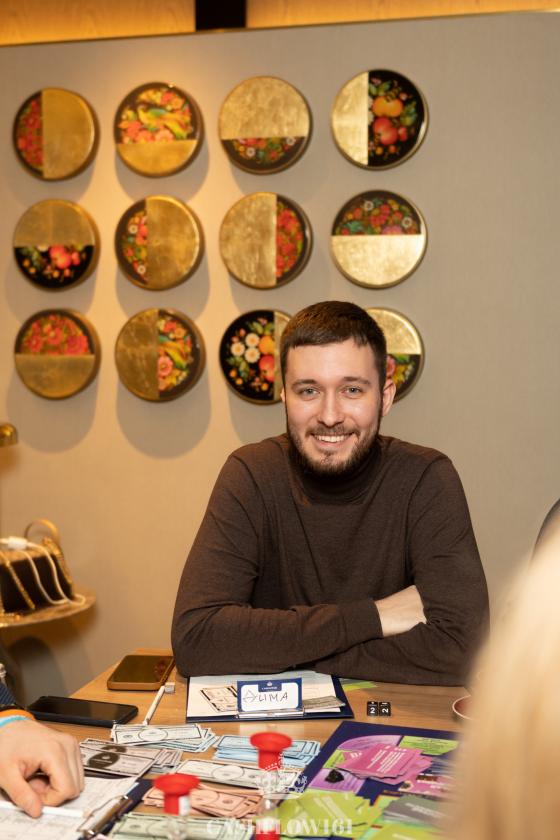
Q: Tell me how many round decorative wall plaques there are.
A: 12